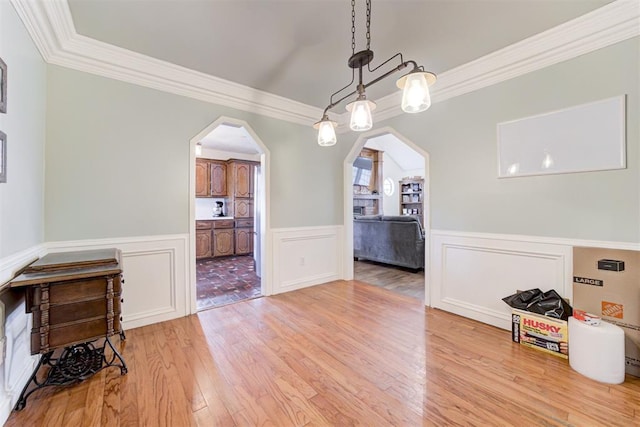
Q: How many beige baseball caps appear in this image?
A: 0